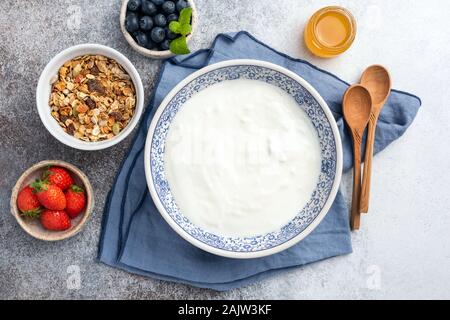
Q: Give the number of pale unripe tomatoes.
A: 0